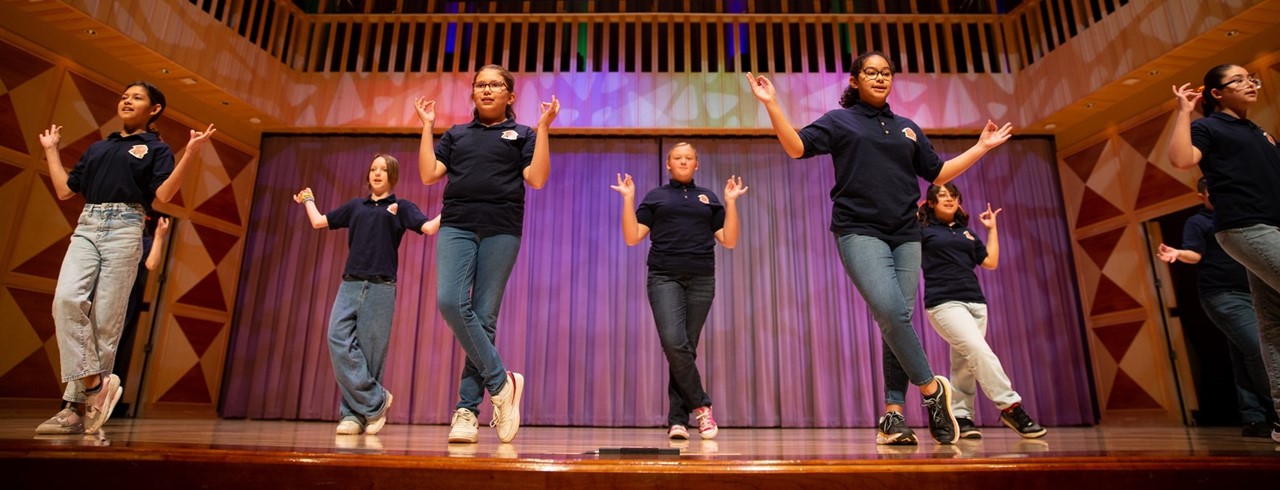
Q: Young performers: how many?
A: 9